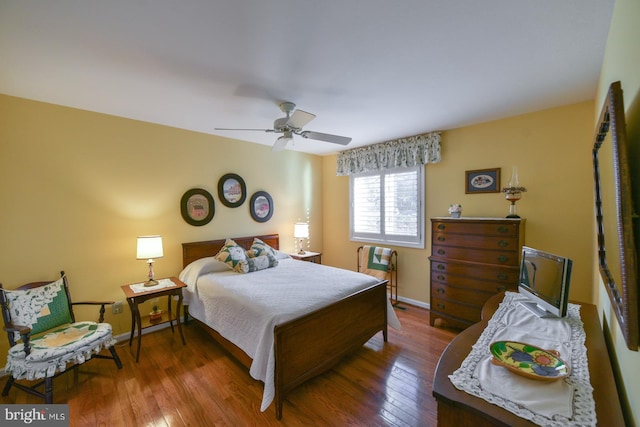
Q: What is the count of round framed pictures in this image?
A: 3